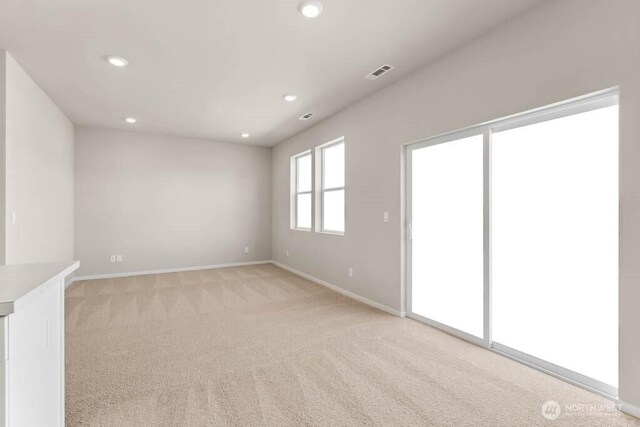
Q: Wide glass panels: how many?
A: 2